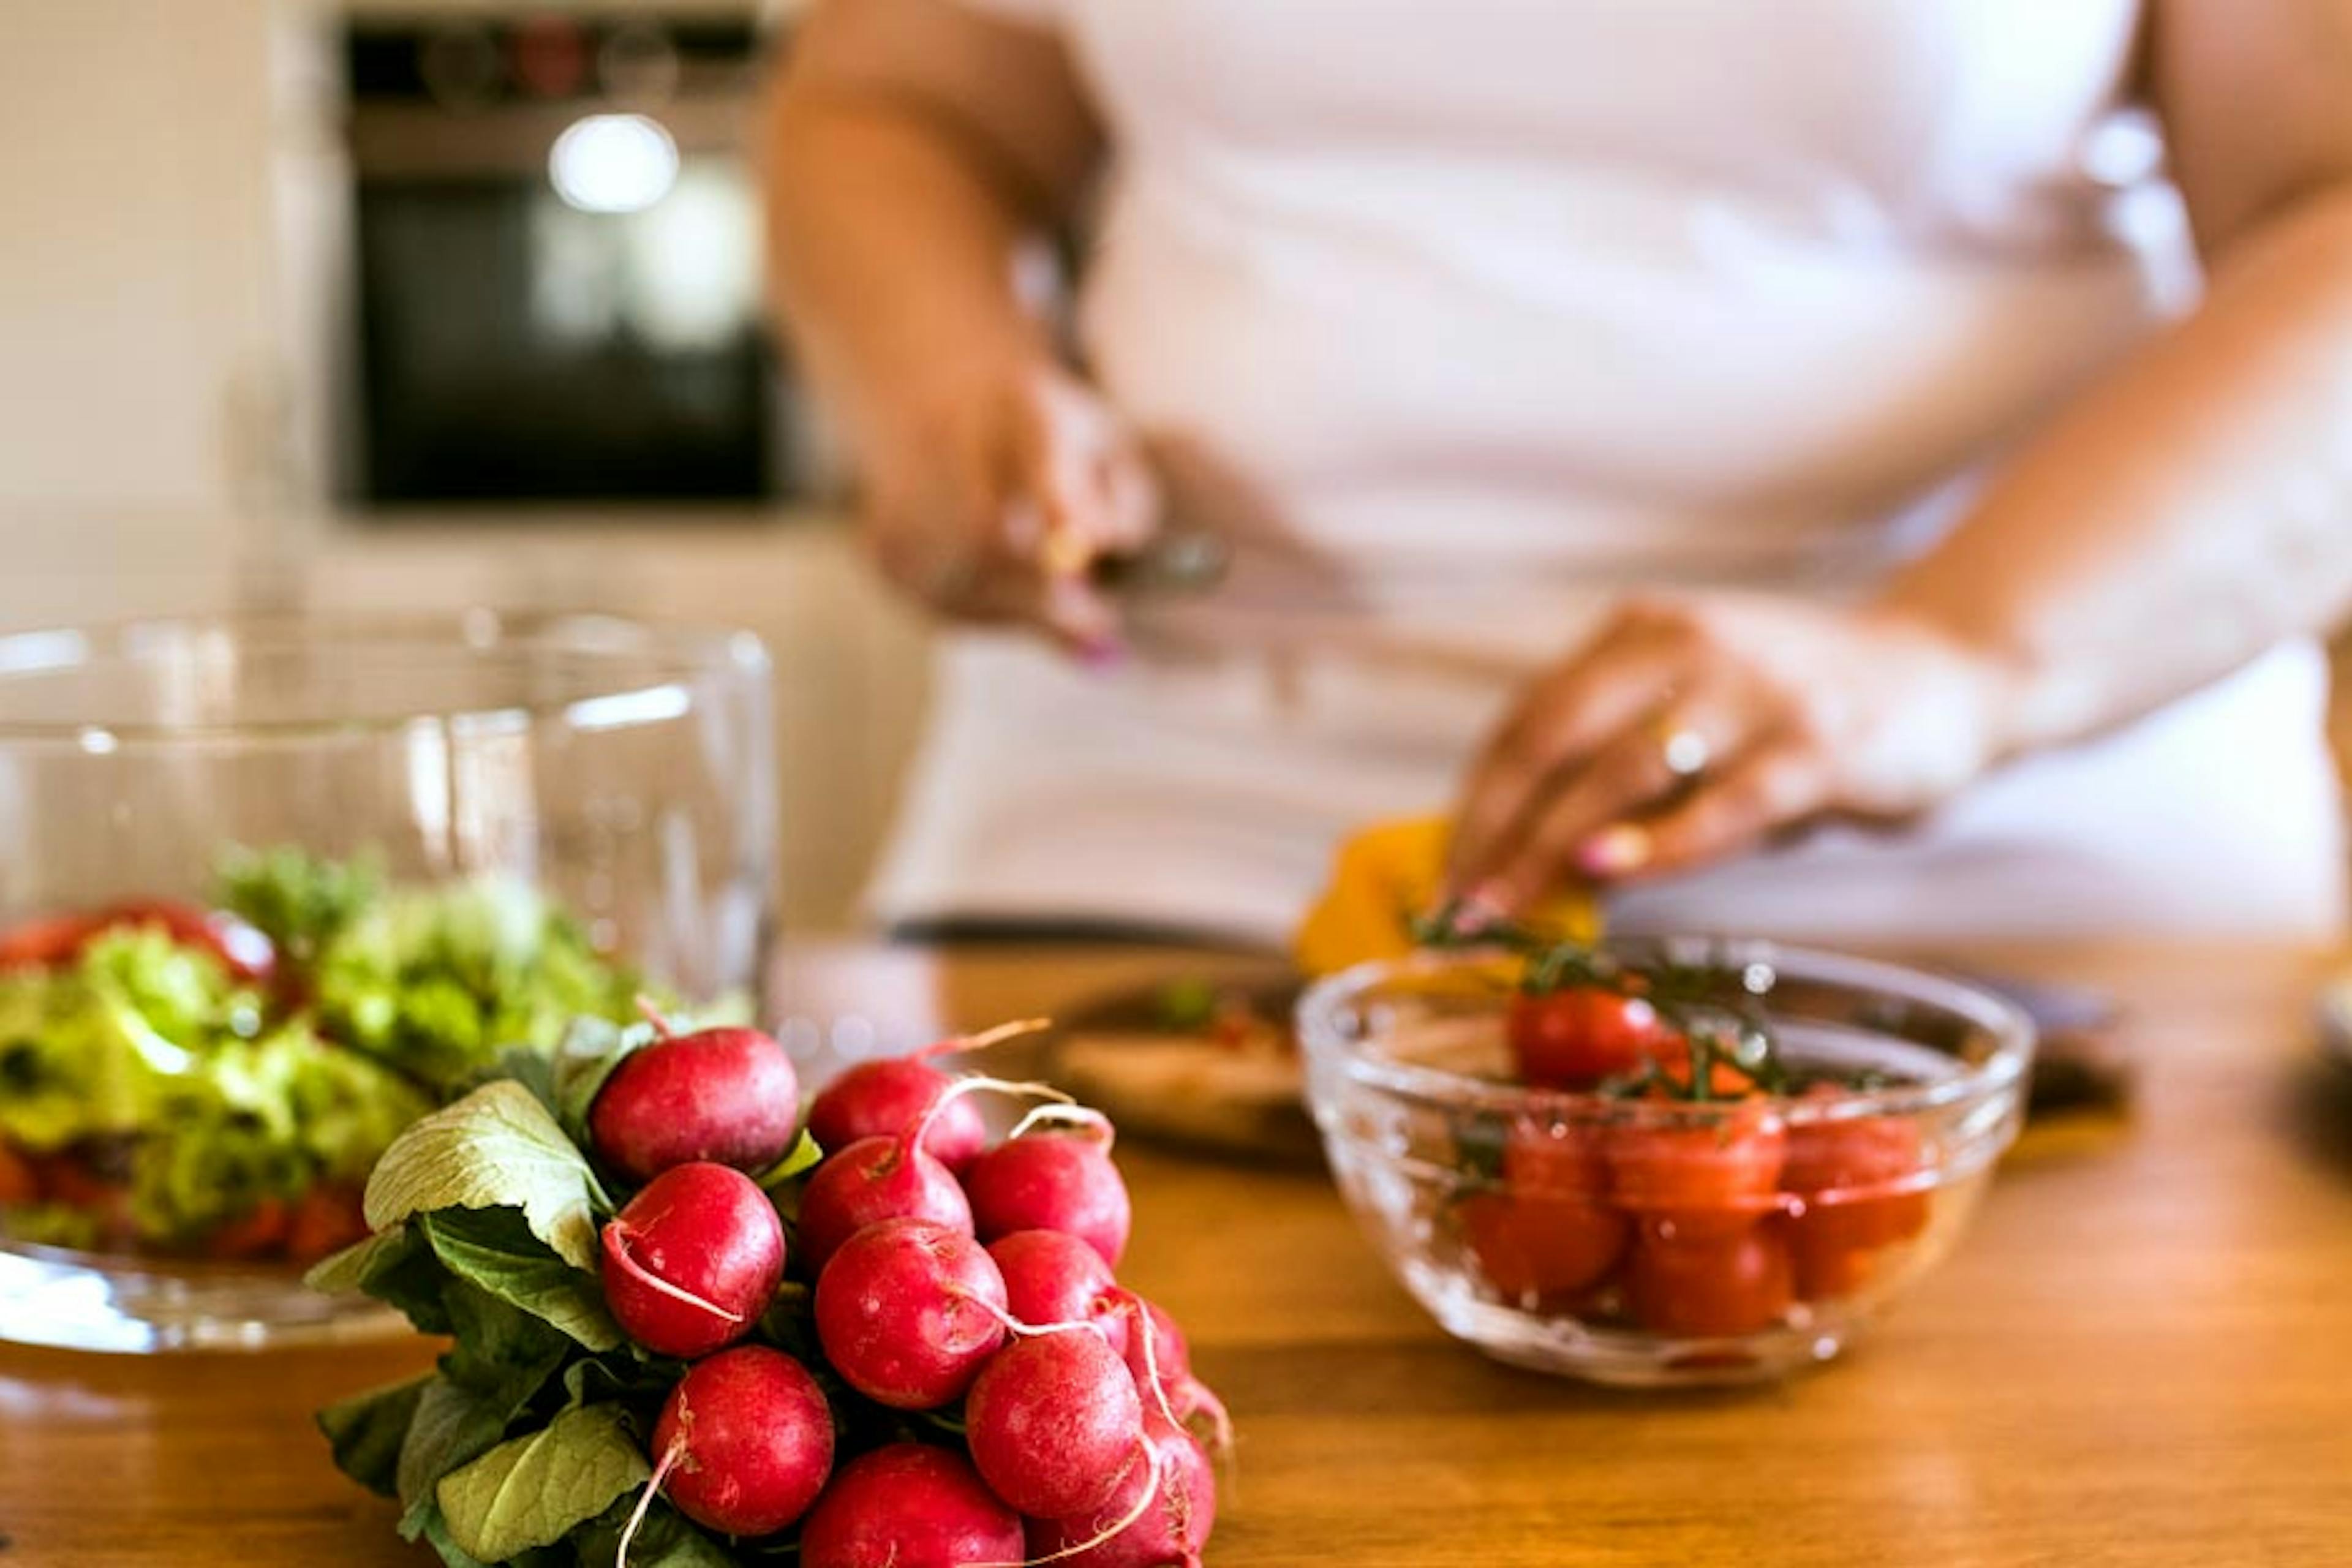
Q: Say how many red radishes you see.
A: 12